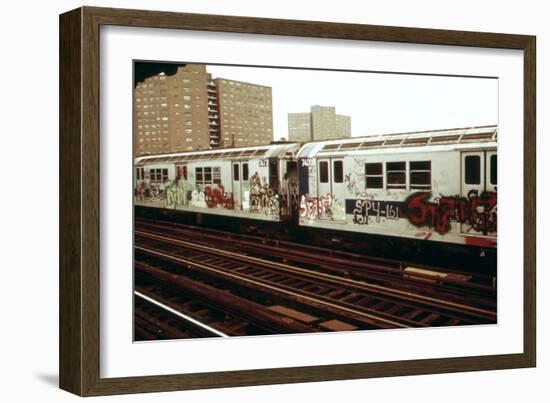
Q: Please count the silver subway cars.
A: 2